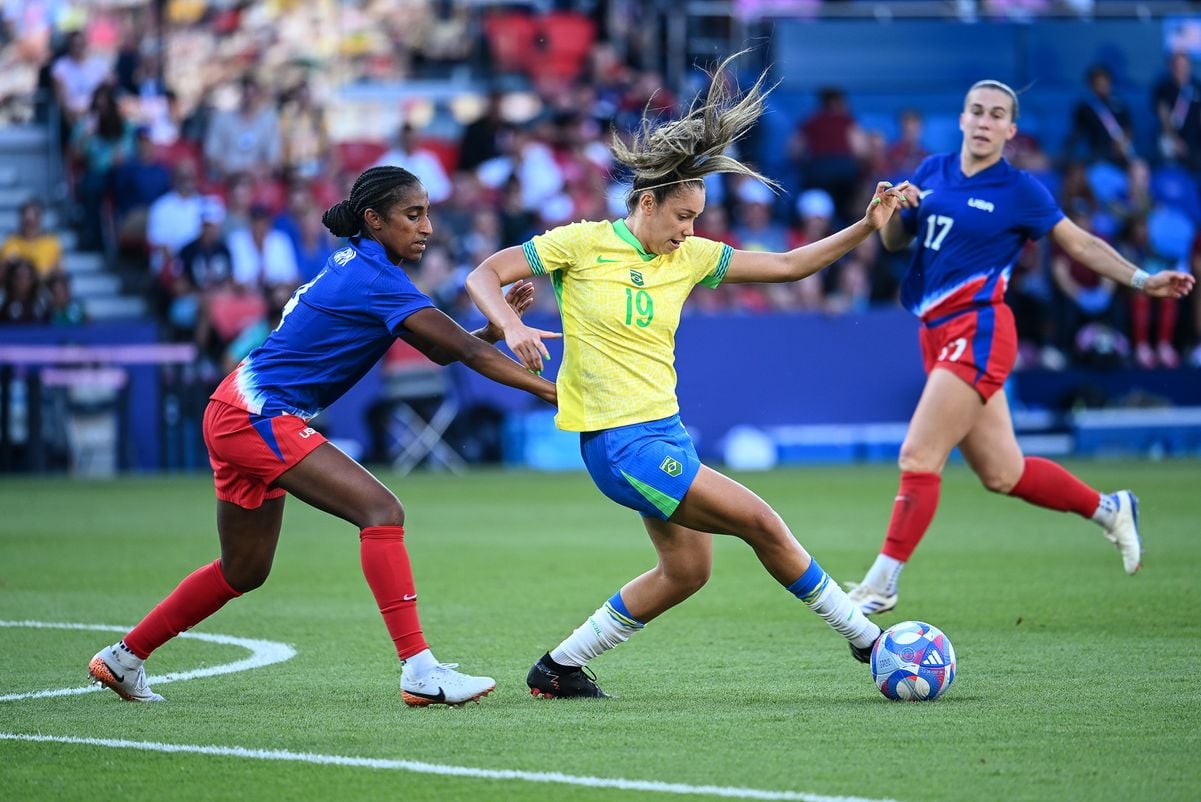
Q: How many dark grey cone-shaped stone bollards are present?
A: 0